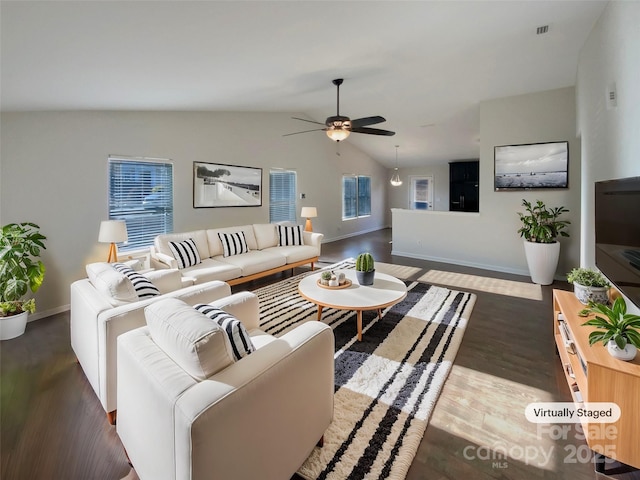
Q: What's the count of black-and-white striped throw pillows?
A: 5